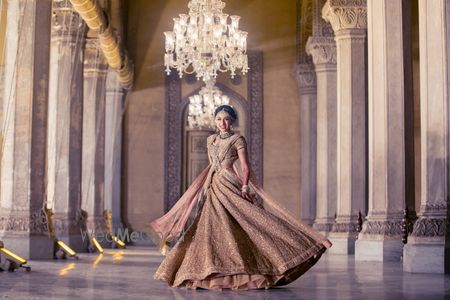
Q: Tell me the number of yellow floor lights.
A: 4